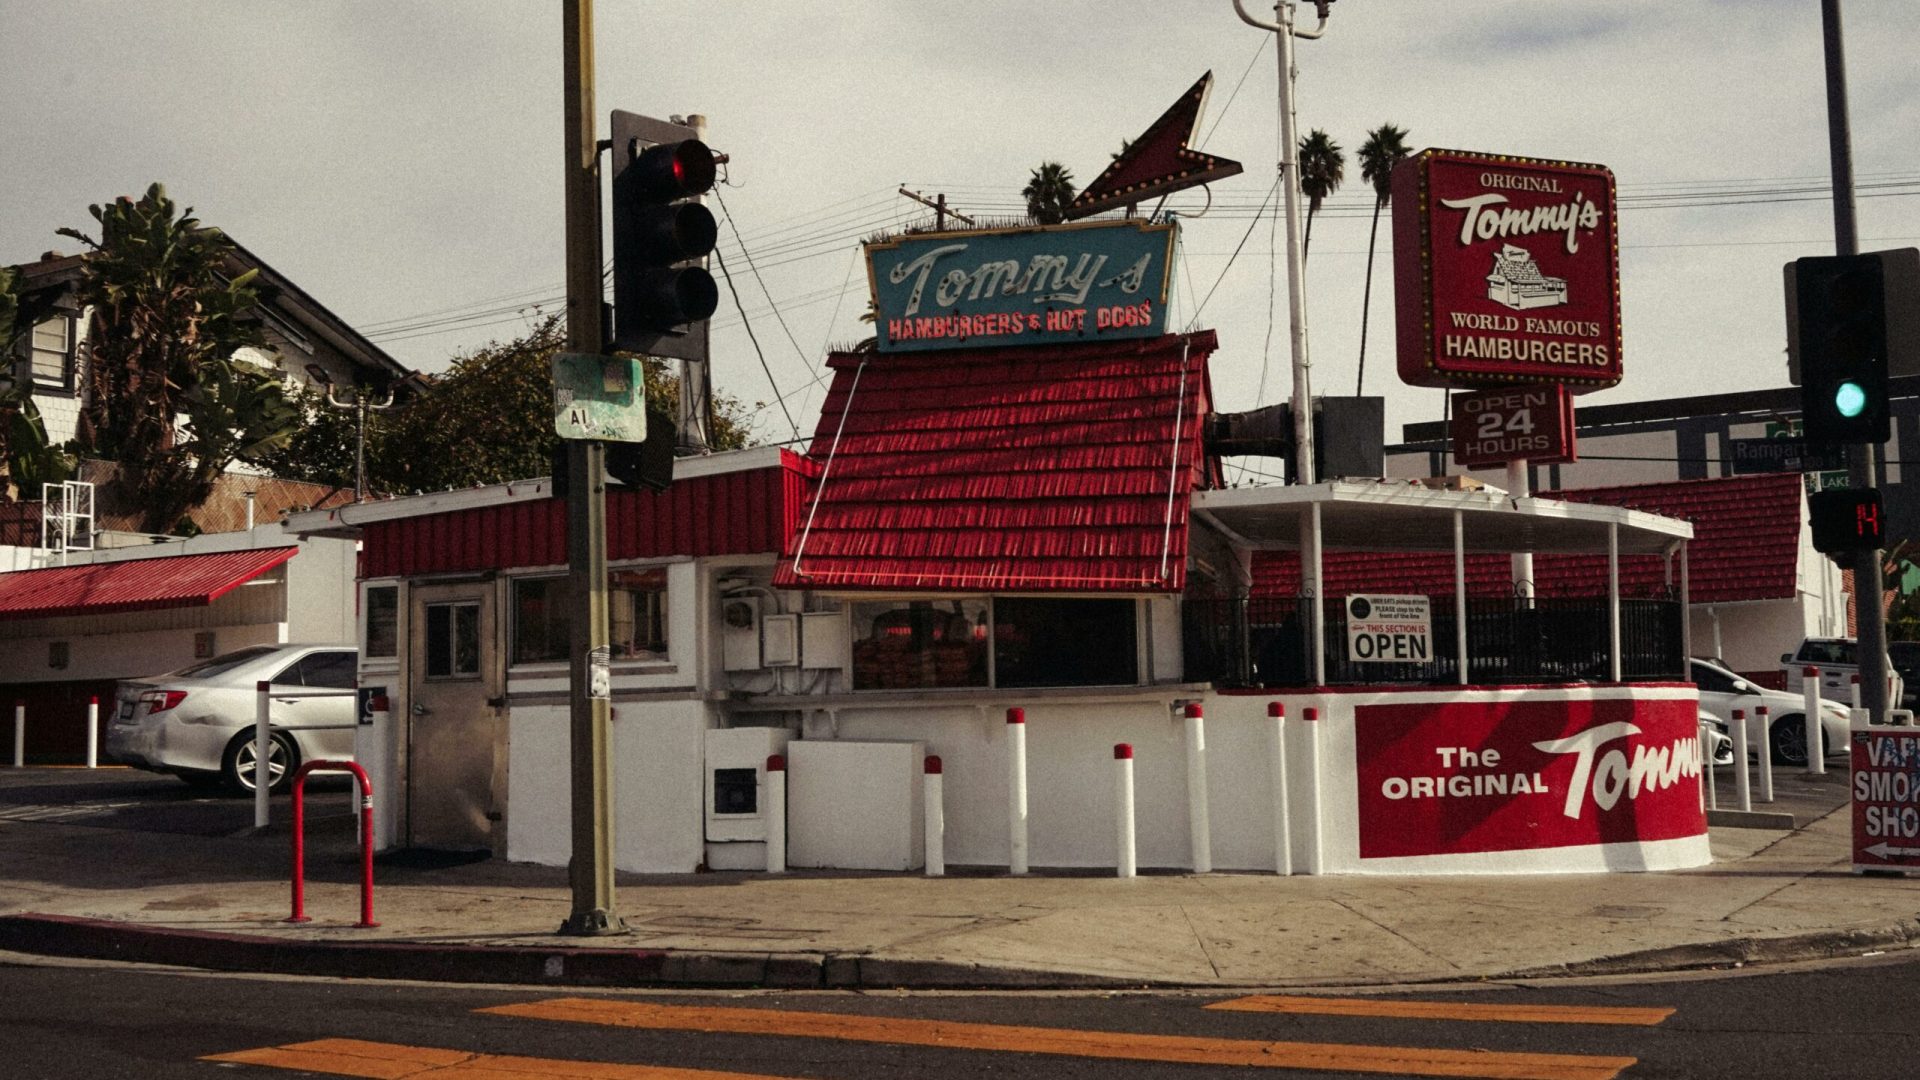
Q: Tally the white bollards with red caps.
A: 15